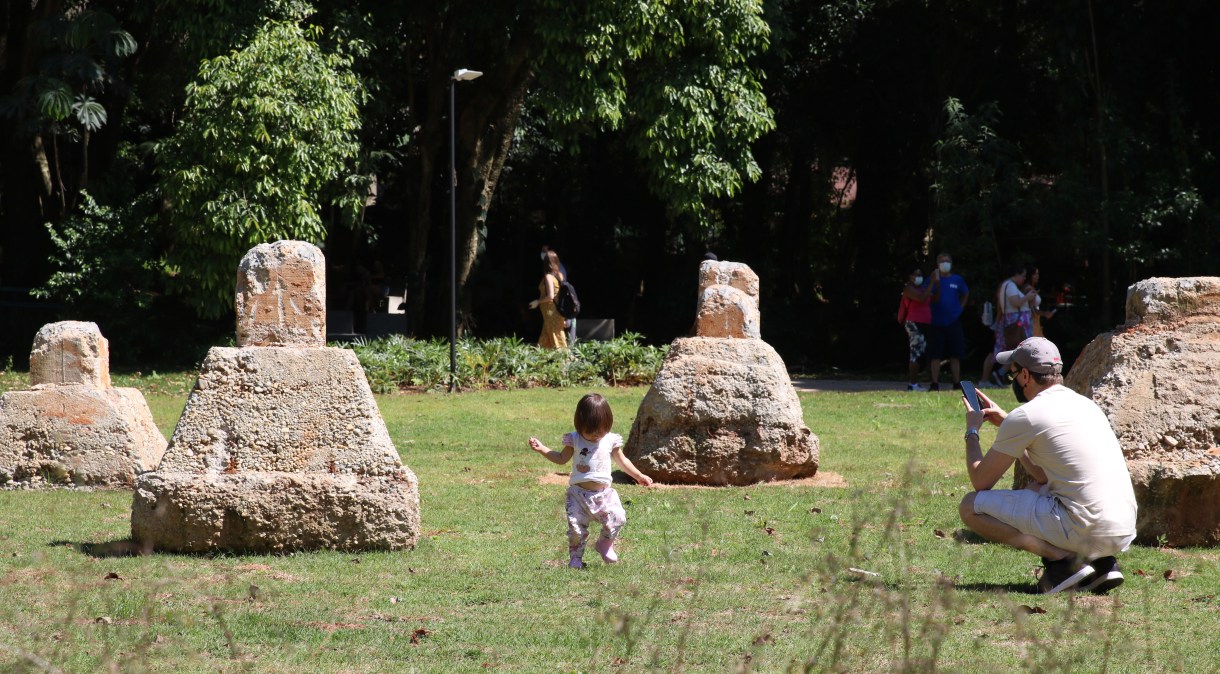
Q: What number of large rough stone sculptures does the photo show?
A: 4